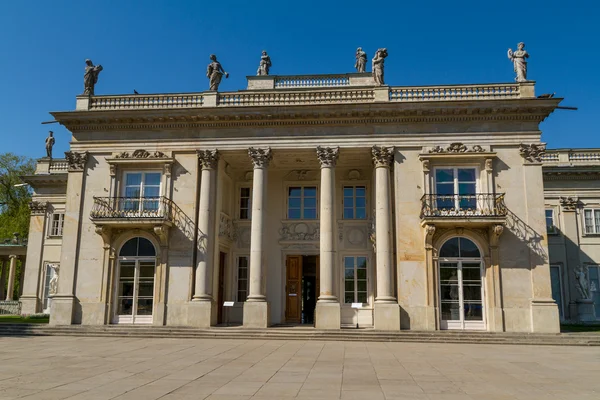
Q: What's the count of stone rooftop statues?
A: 7